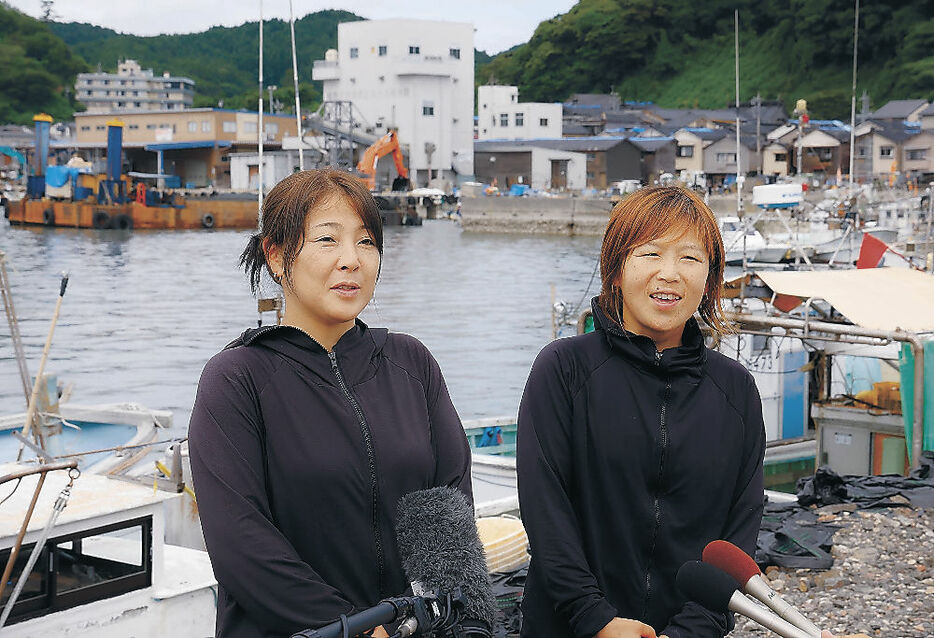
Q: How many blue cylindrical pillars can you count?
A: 2